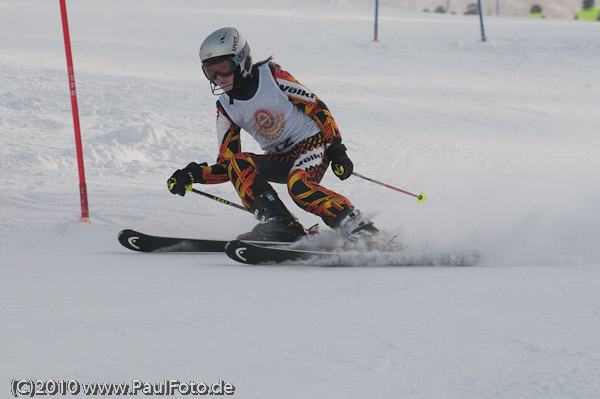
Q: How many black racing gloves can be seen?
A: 2